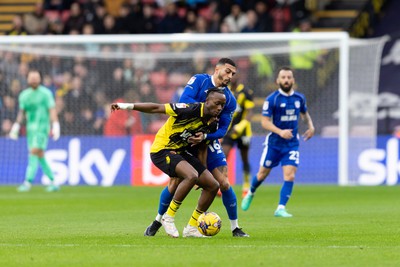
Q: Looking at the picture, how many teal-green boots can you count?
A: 4